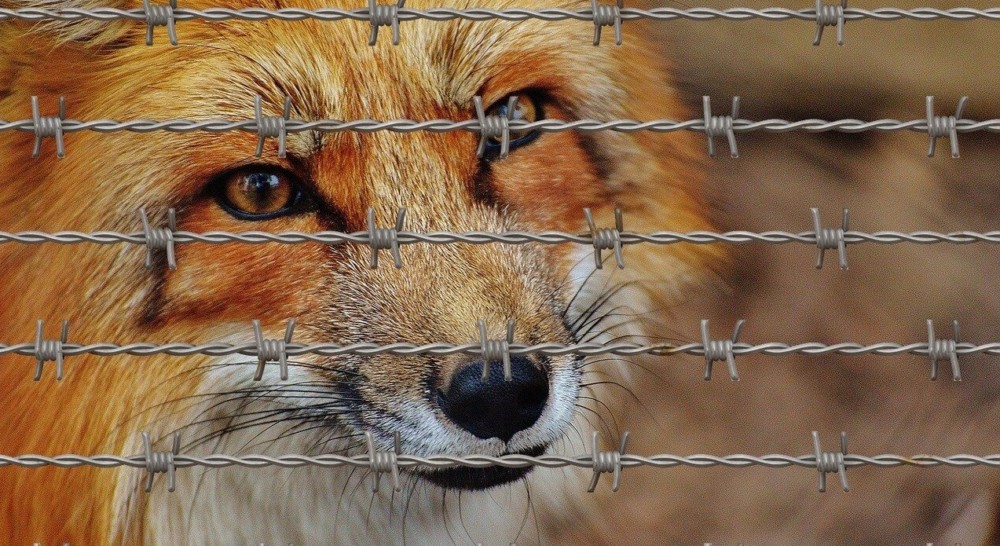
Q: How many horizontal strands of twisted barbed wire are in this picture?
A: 5